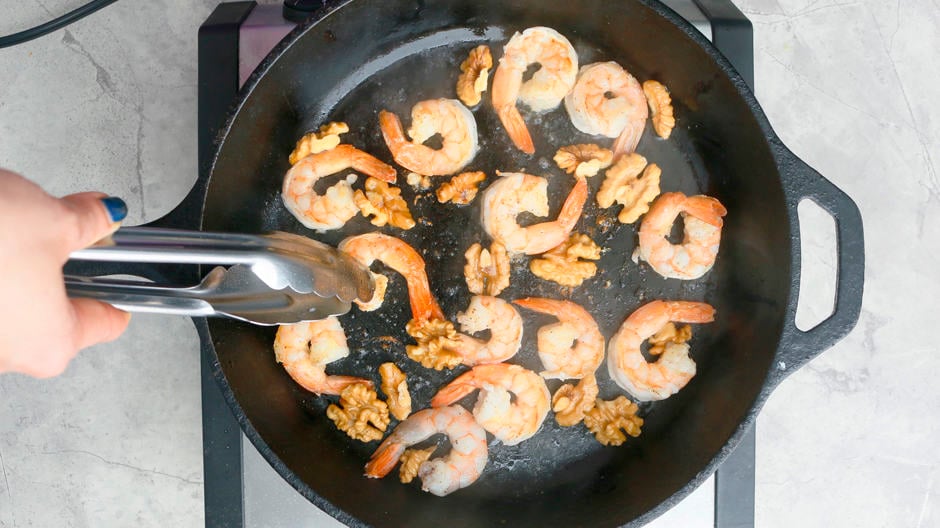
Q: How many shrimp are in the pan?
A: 13